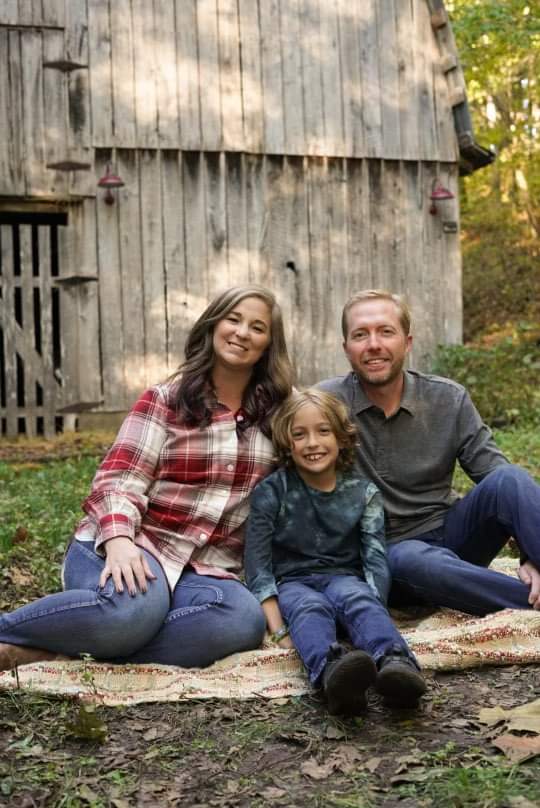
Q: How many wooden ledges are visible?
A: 4